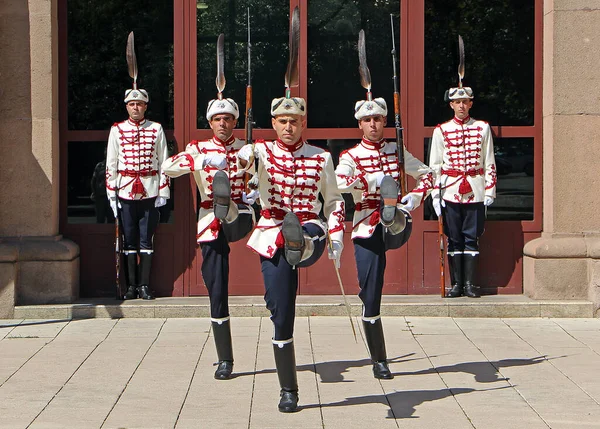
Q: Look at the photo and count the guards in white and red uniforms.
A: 5